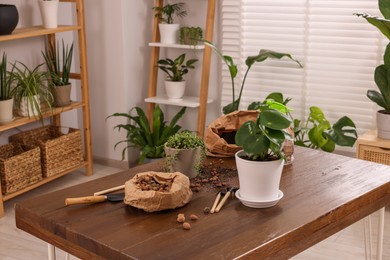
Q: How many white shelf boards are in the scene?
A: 2